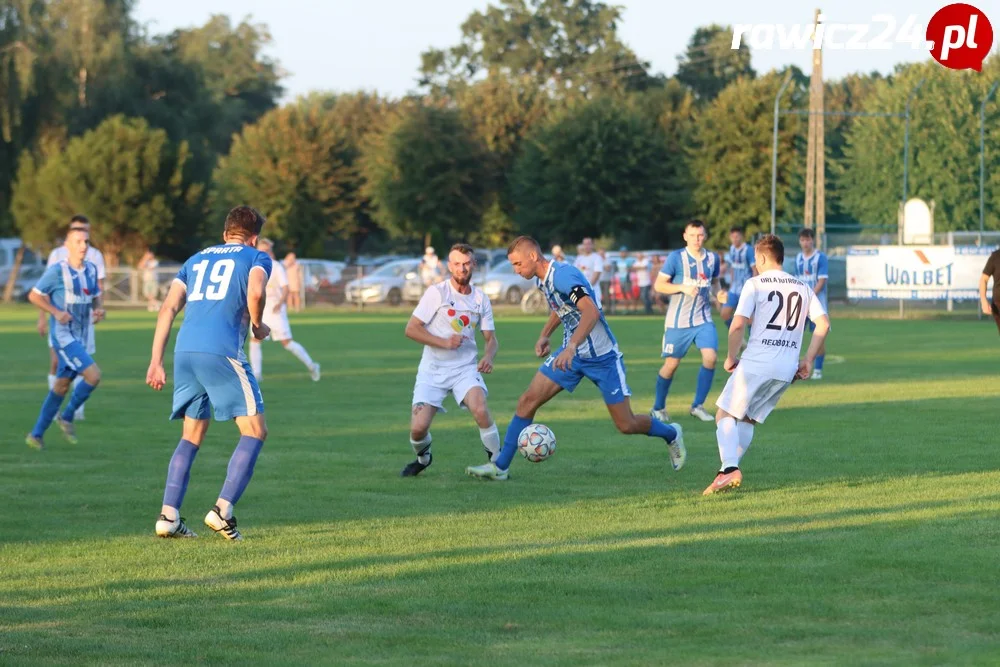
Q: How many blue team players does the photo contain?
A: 6